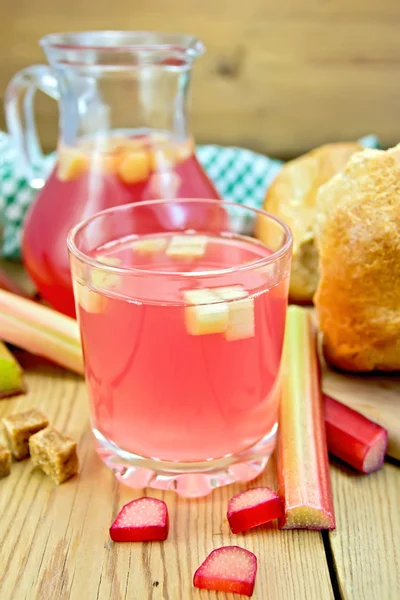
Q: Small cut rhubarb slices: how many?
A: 3